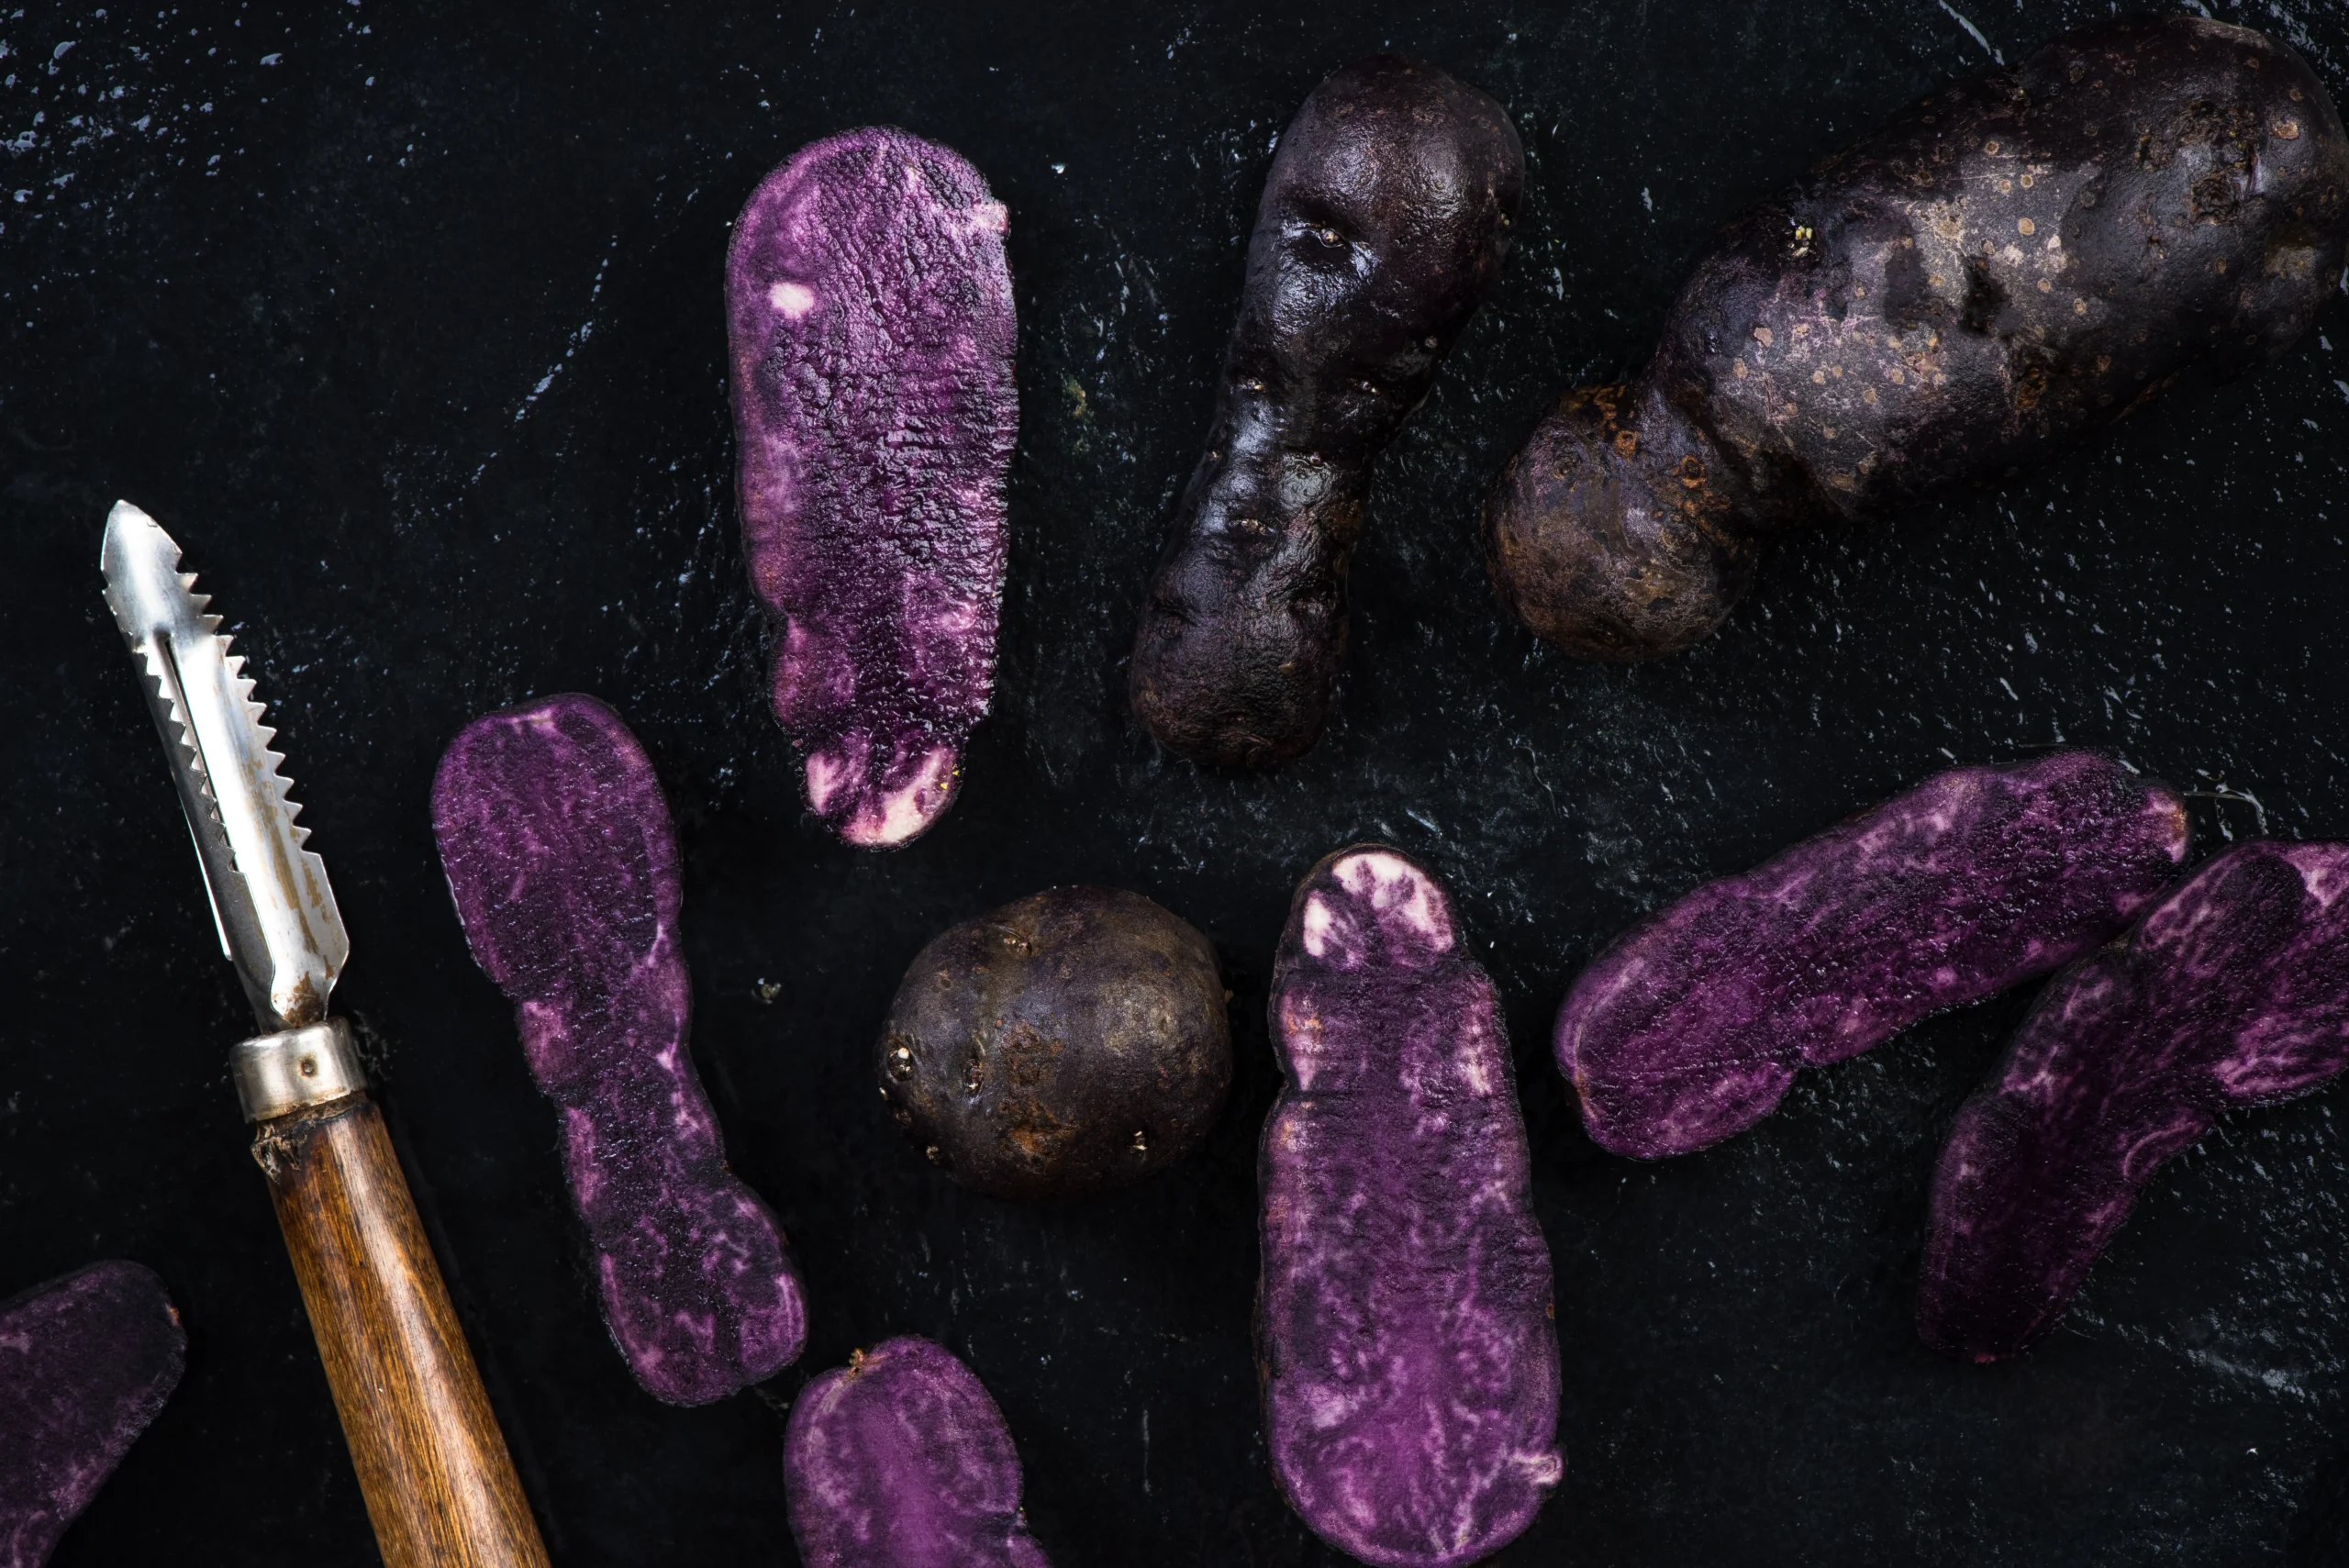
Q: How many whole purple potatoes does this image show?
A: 3